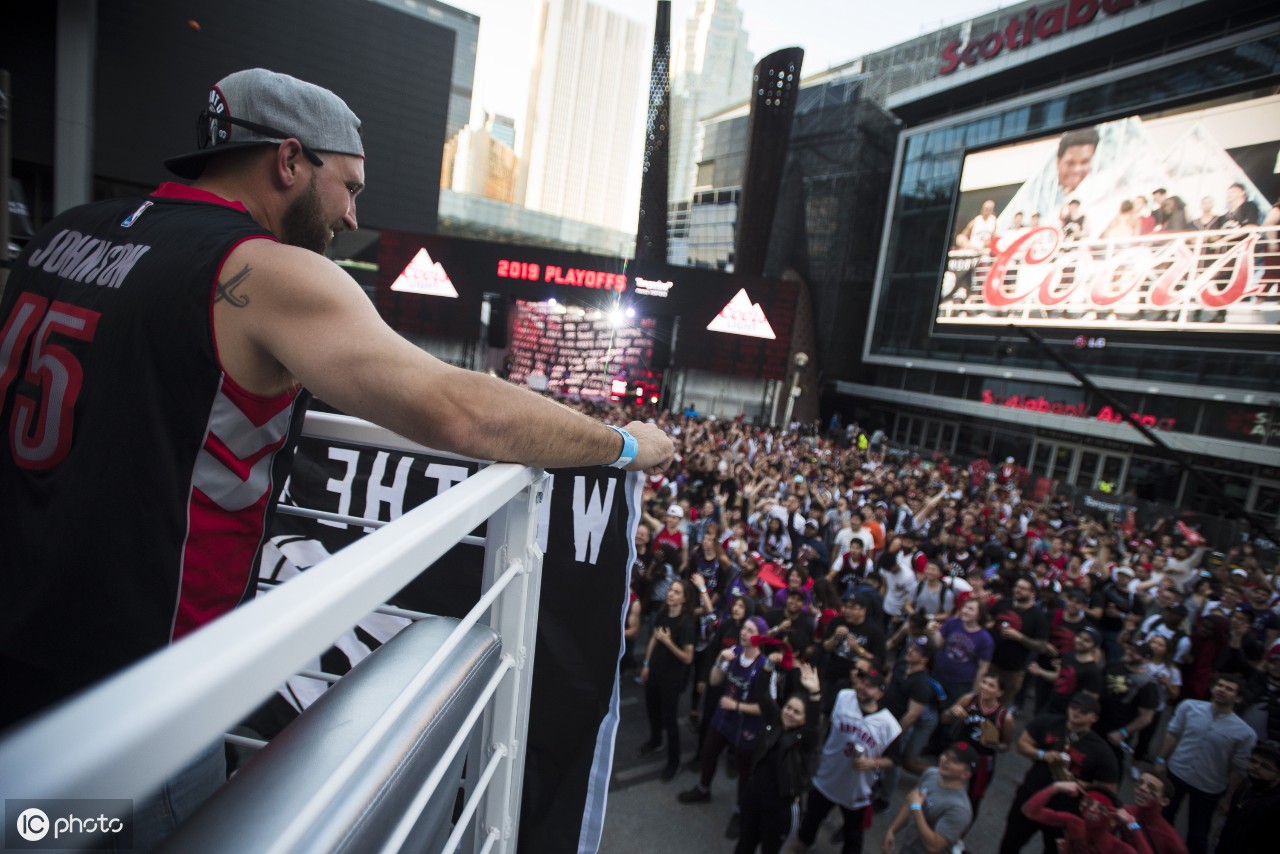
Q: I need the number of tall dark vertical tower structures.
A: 2